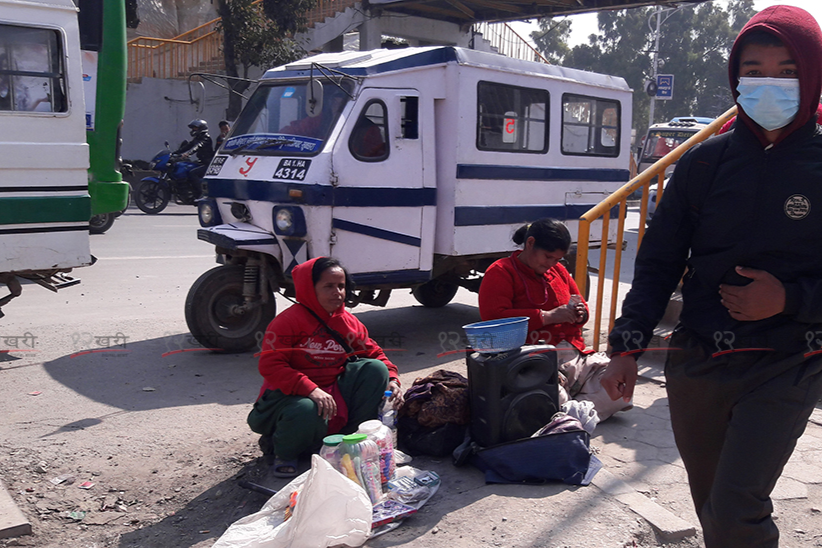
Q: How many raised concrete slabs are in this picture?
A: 2